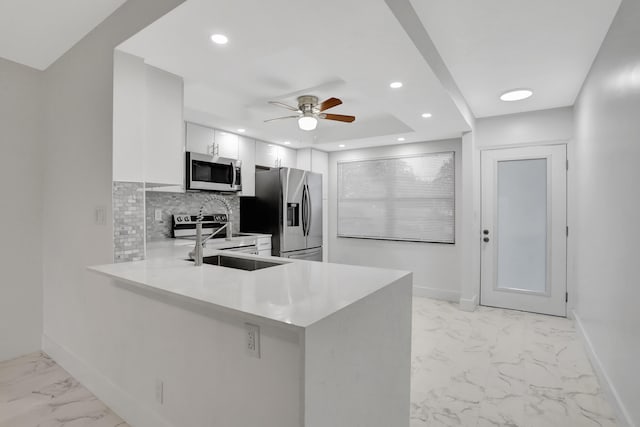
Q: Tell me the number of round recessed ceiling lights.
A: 8